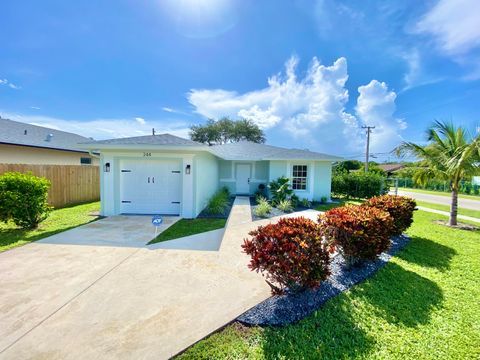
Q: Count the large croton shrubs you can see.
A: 3